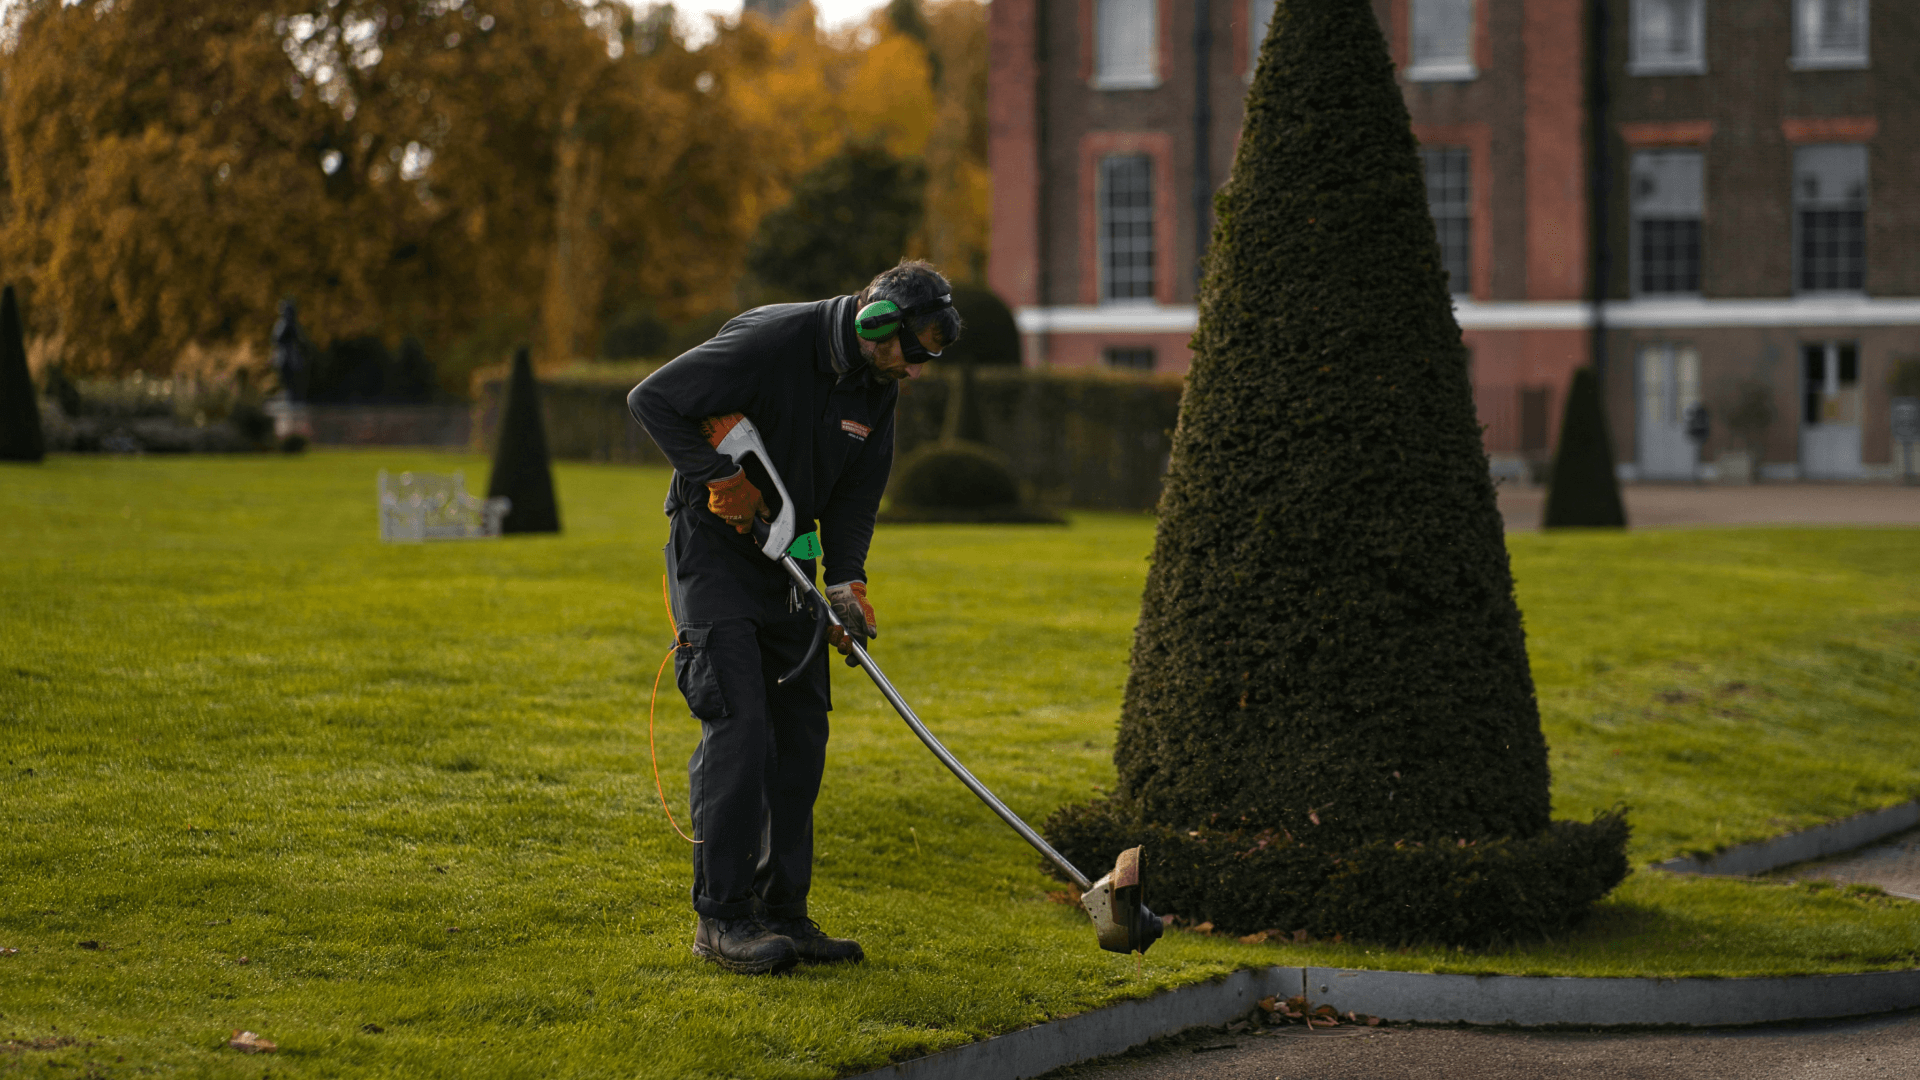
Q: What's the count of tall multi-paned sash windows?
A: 4